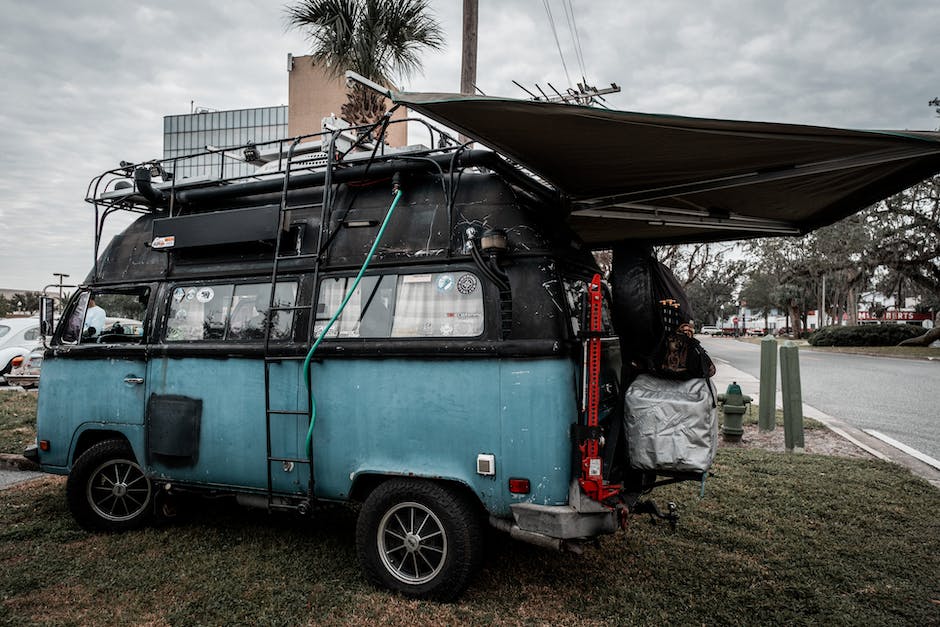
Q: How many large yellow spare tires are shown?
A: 0